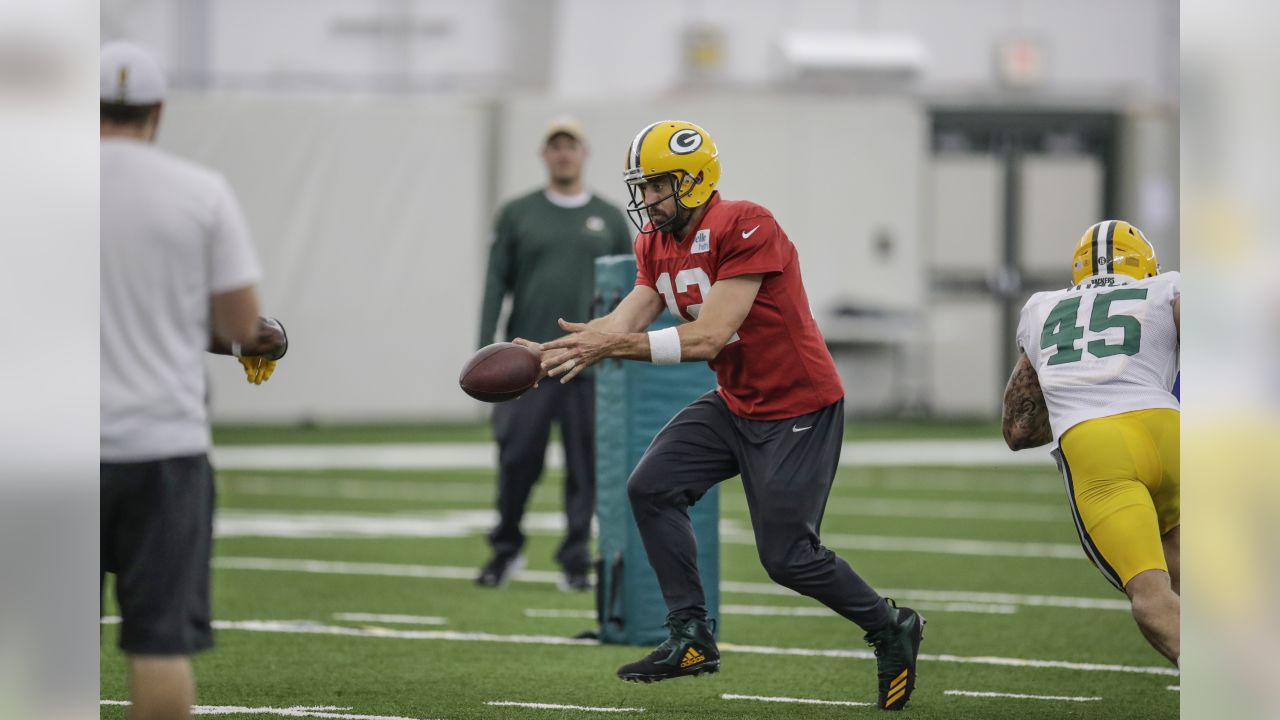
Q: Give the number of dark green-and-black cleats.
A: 2